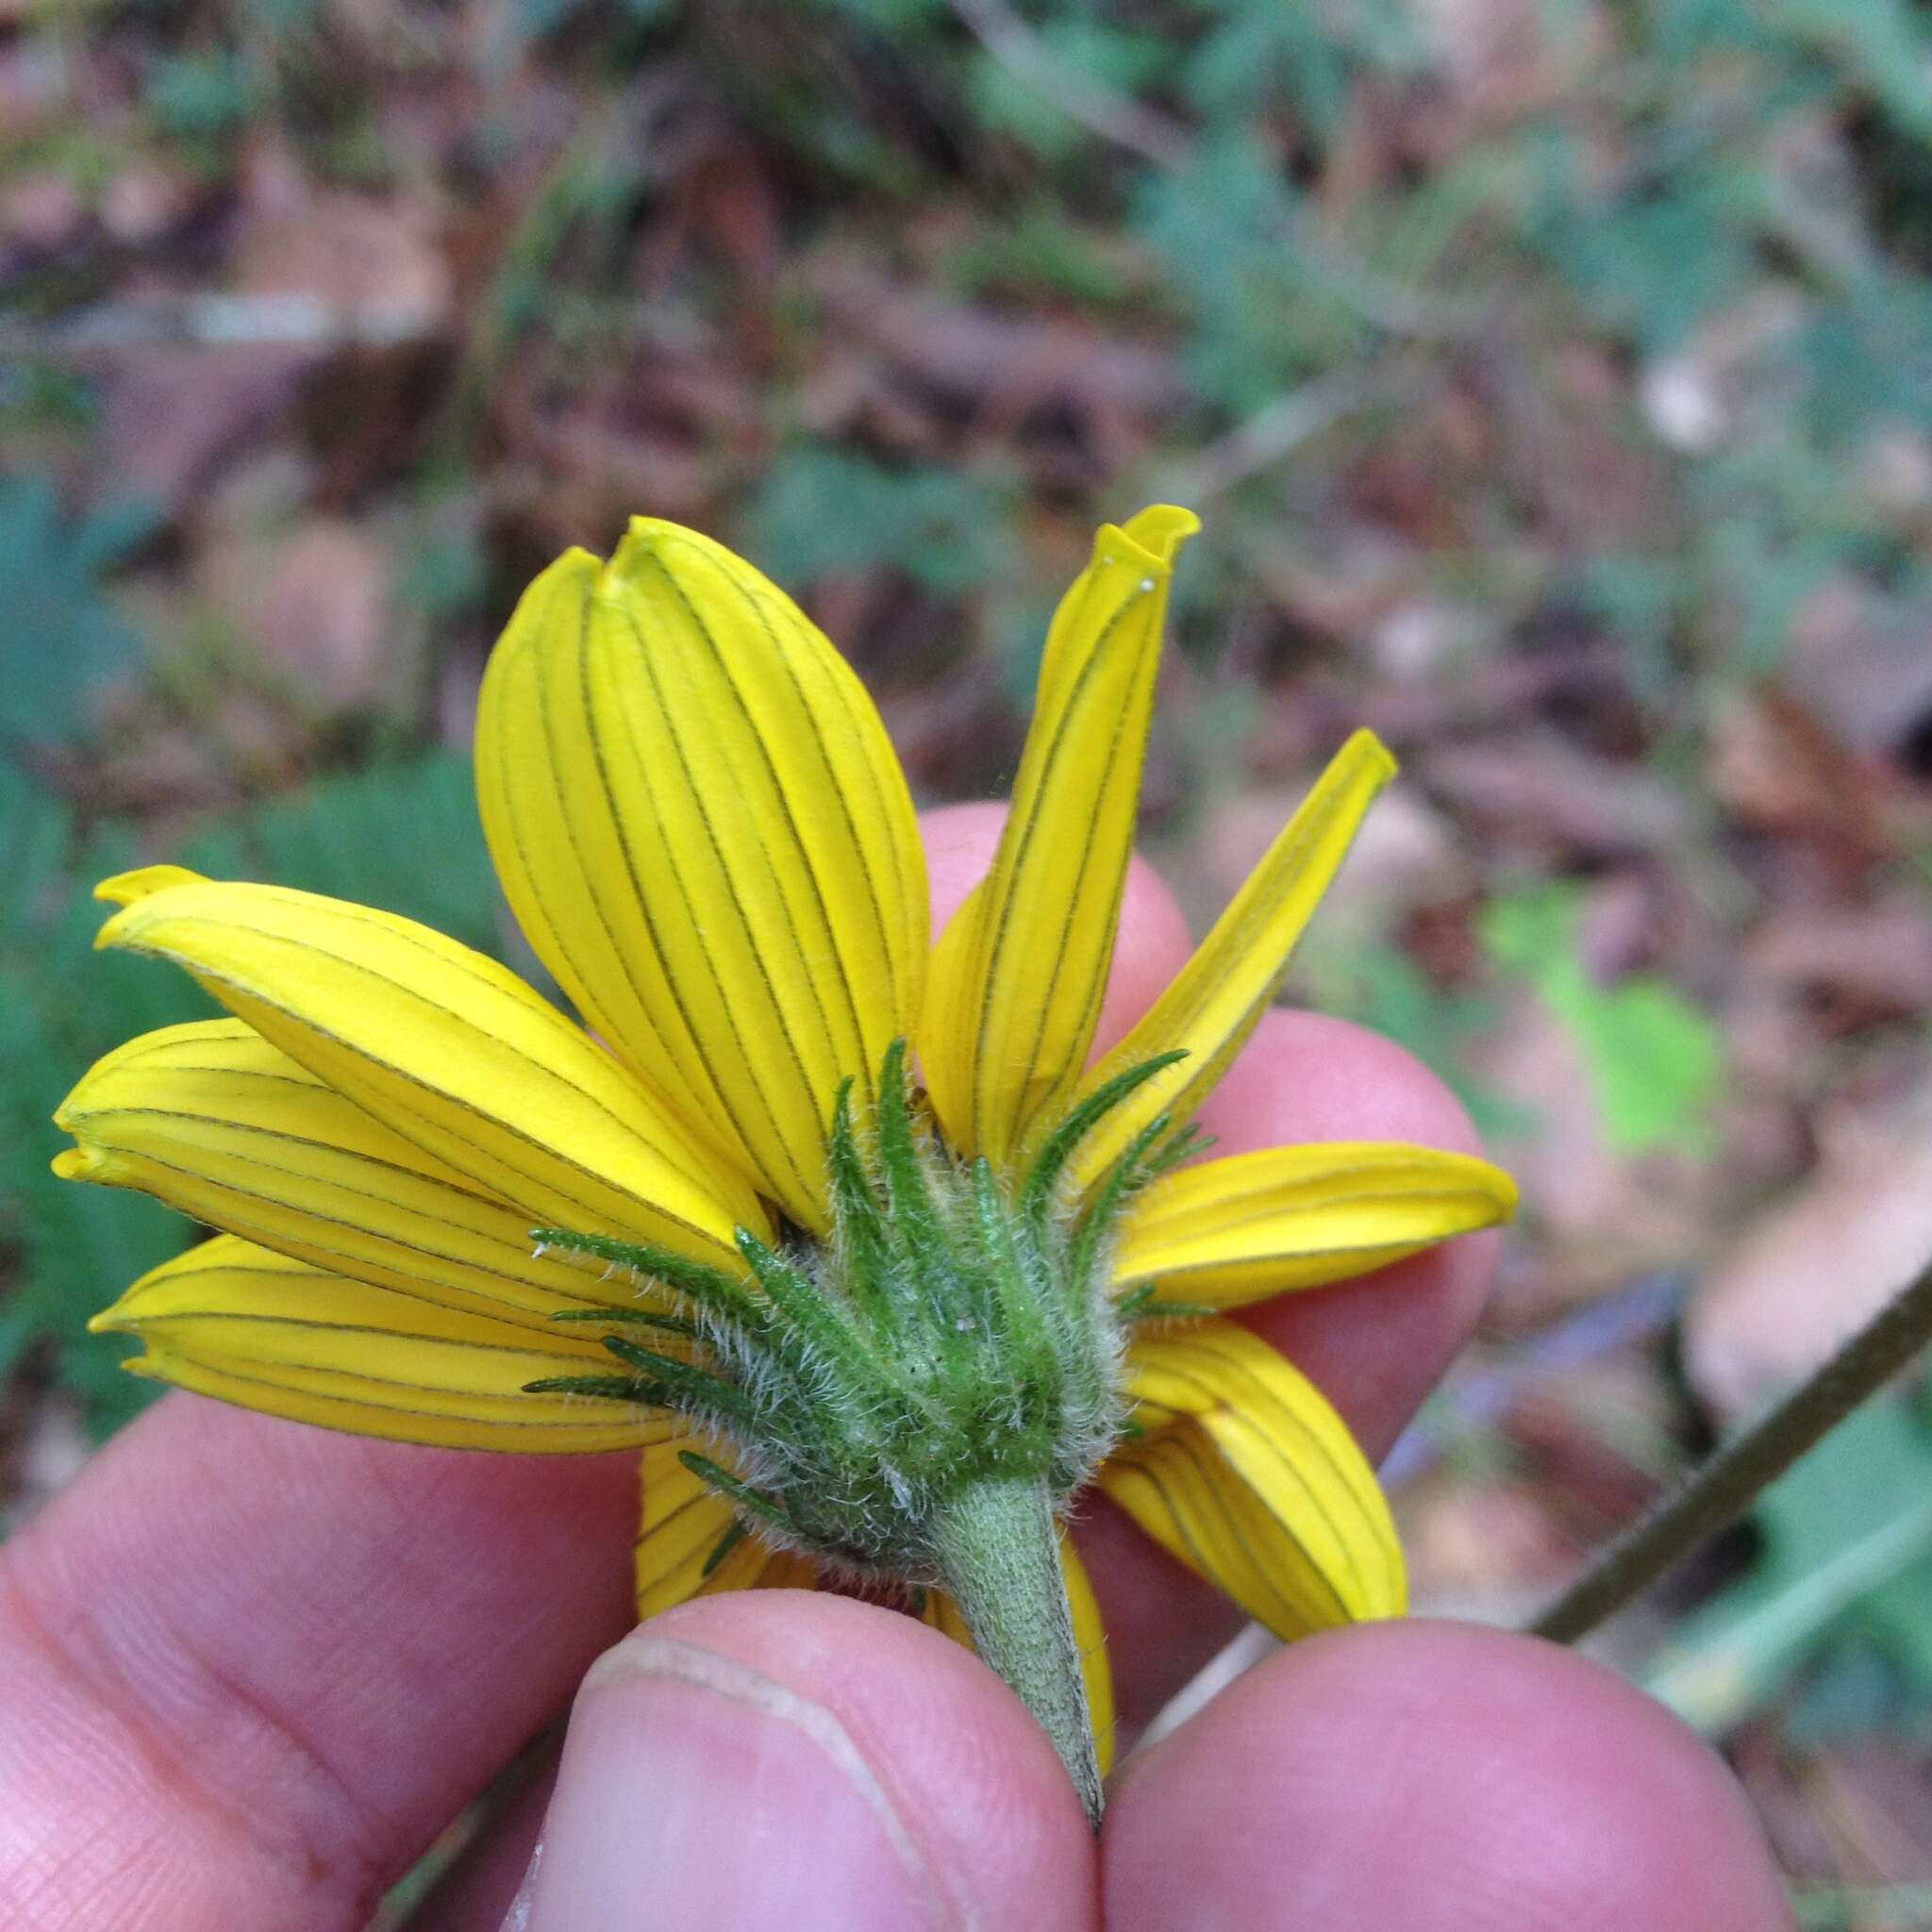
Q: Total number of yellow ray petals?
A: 10